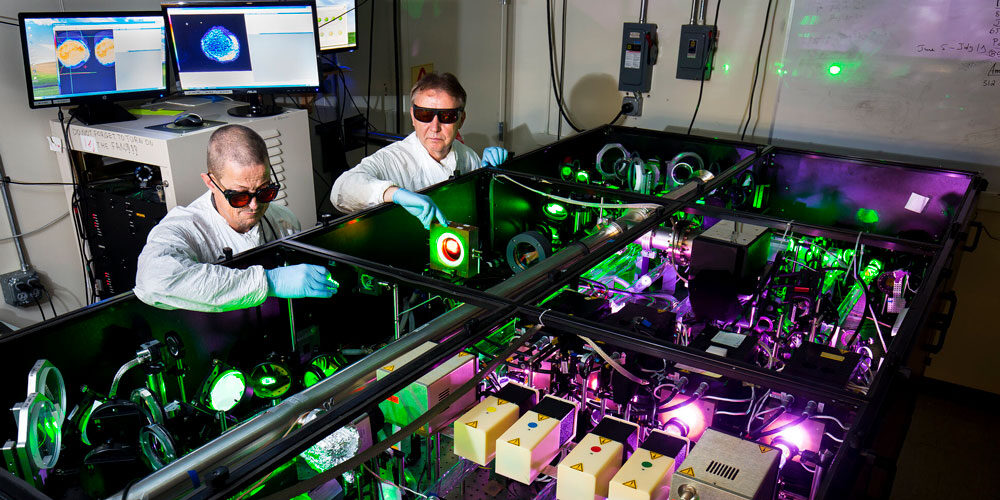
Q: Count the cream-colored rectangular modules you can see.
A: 4